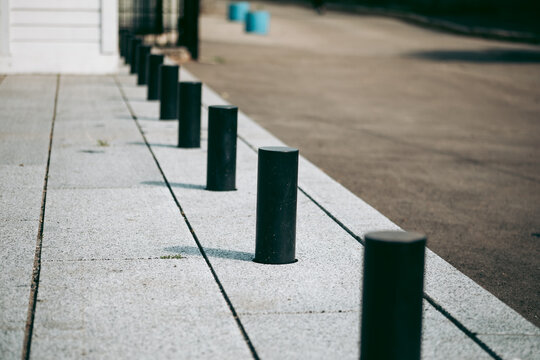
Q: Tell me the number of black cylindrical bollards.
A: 10